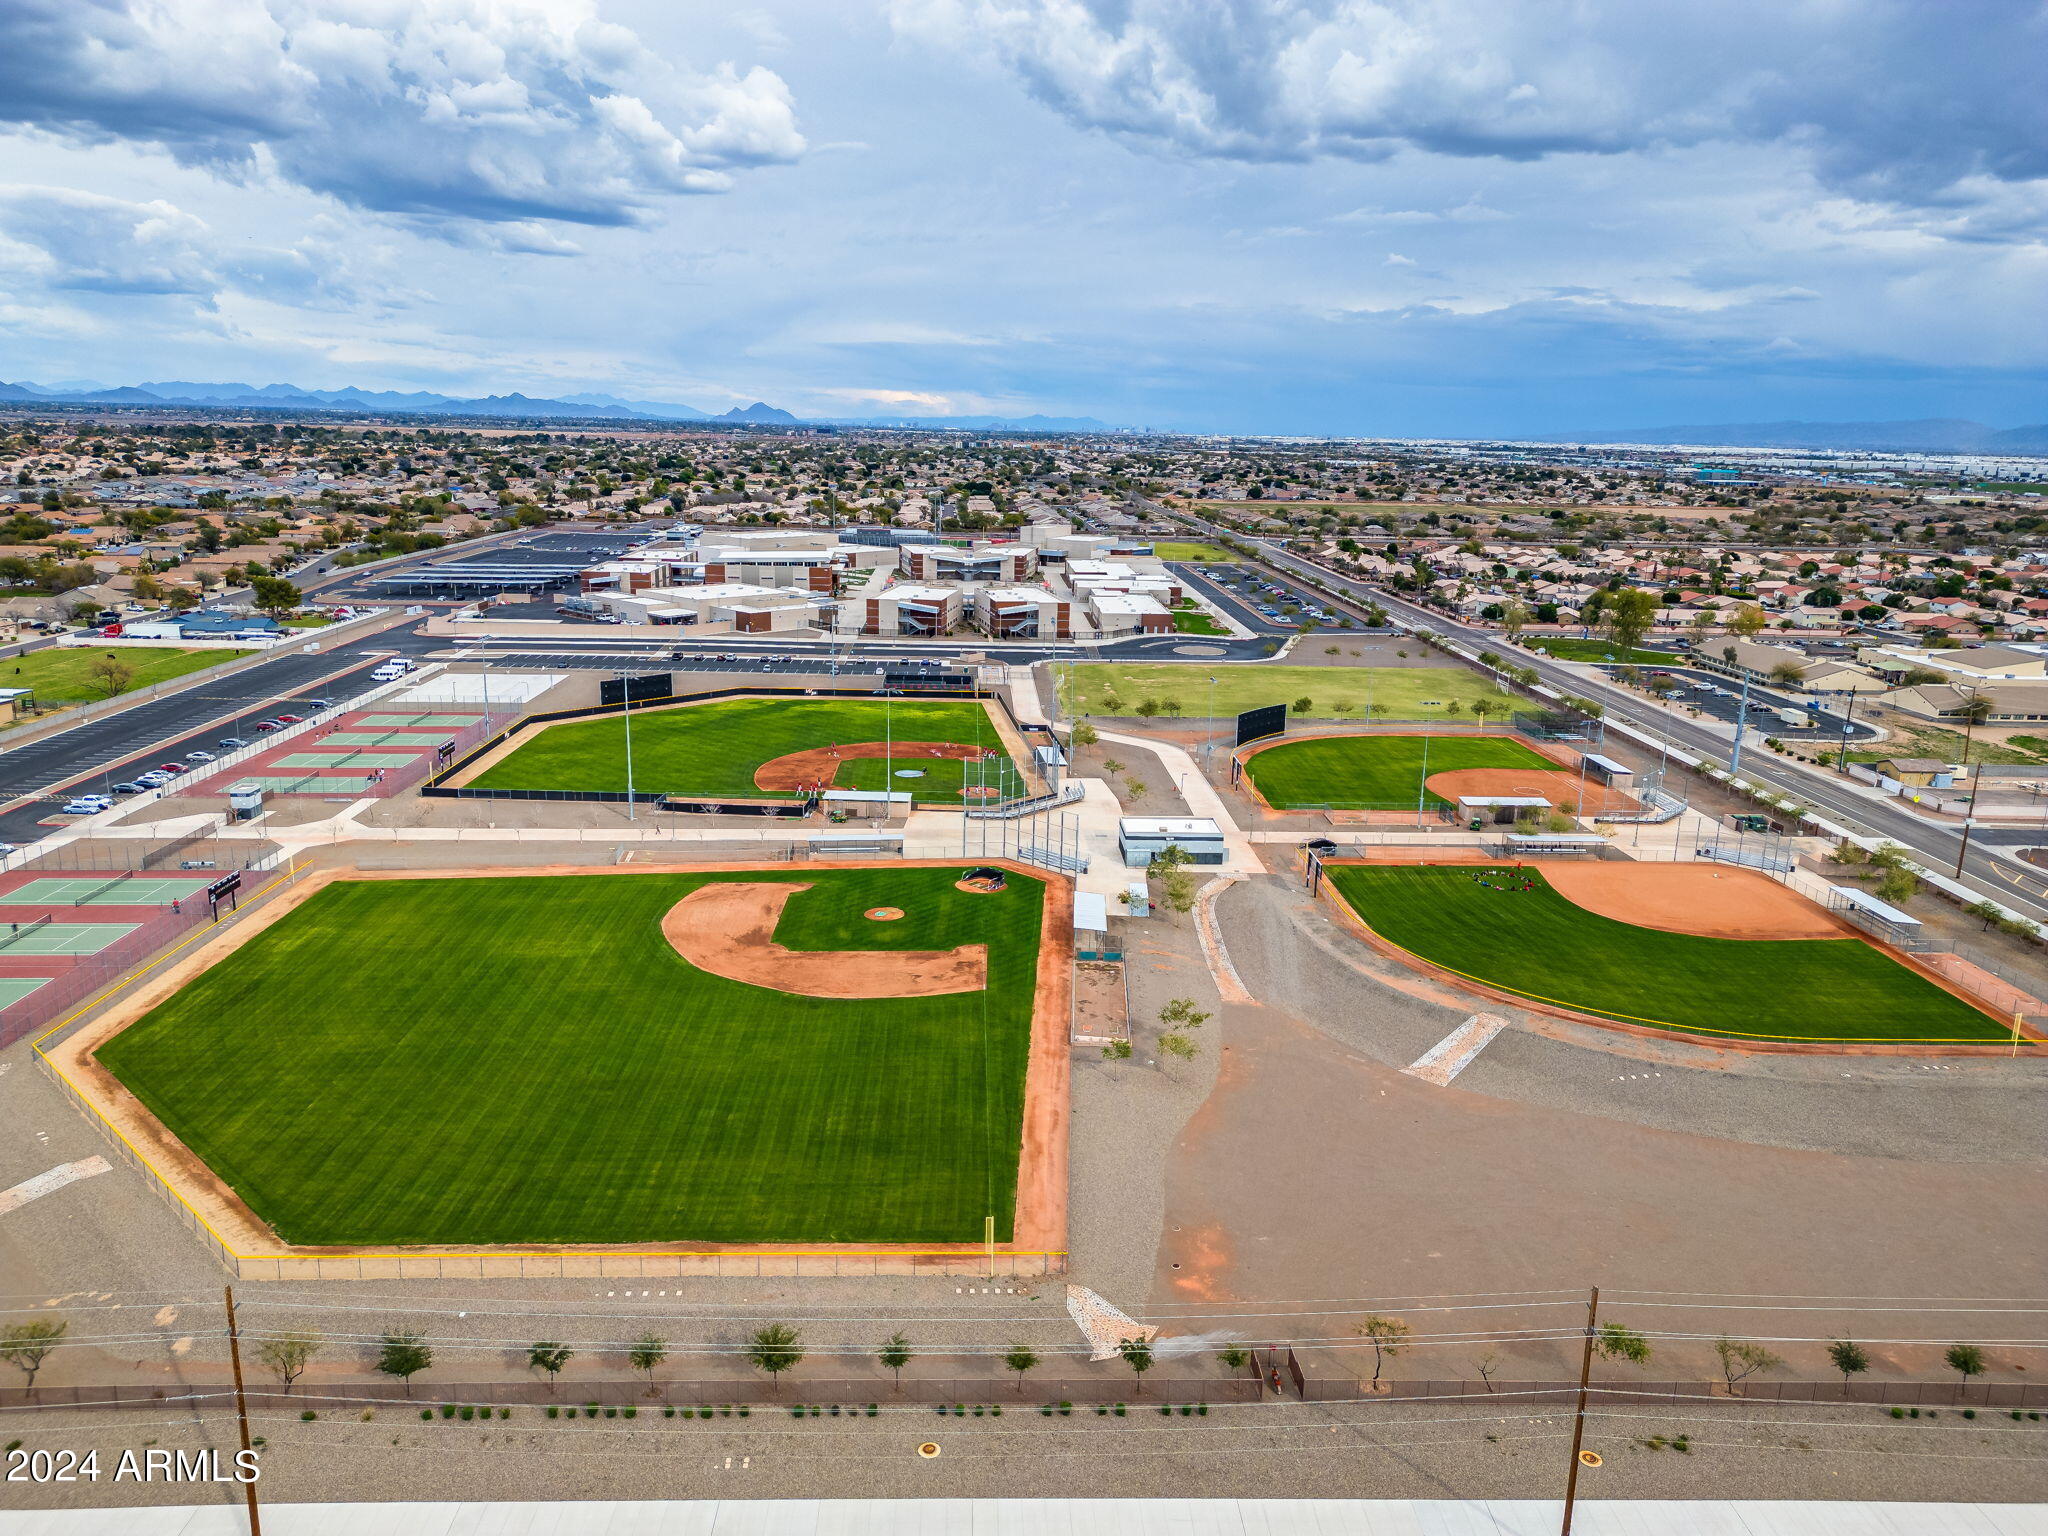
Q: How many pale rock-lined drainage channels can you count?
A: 4